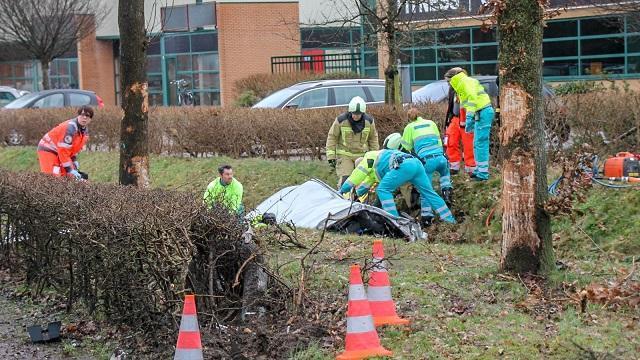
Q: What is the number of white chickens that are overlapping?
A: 0